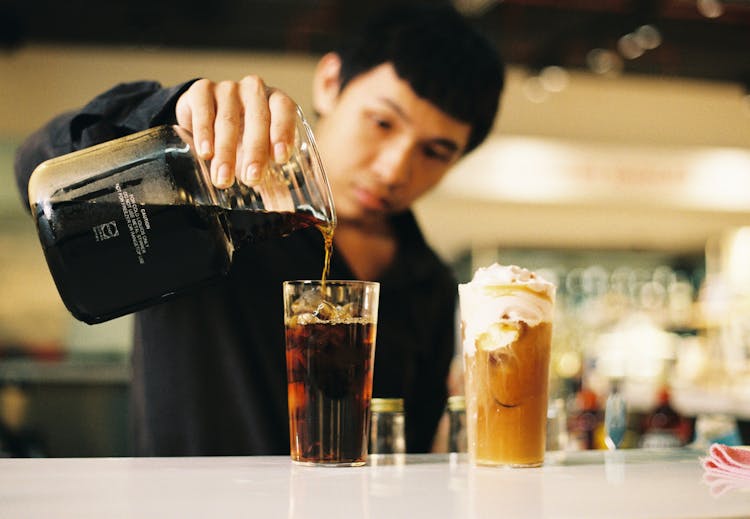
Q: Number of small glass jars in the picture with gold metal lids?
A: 2